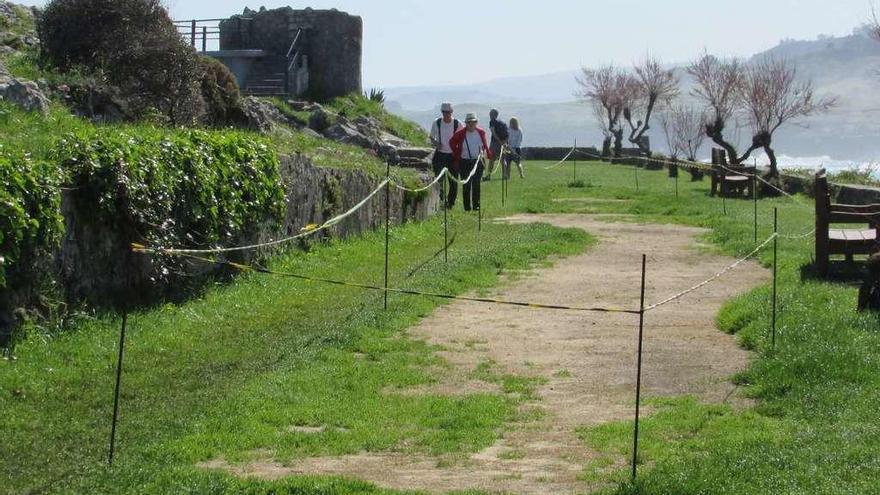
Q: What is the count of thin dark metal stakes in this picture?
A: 13